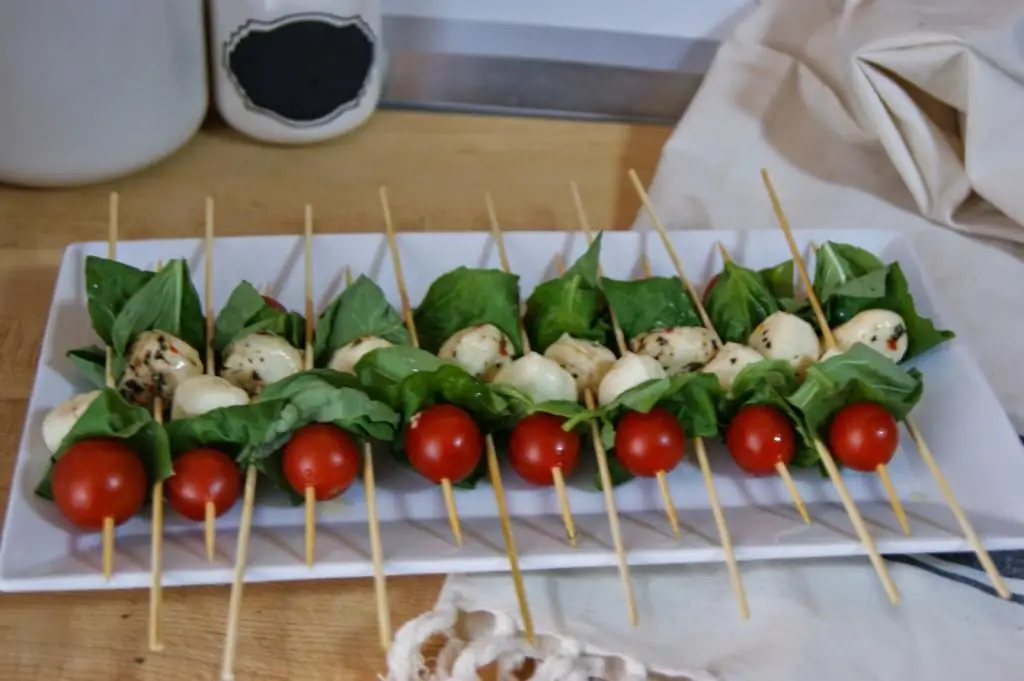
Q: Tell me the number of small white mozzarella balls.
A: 14